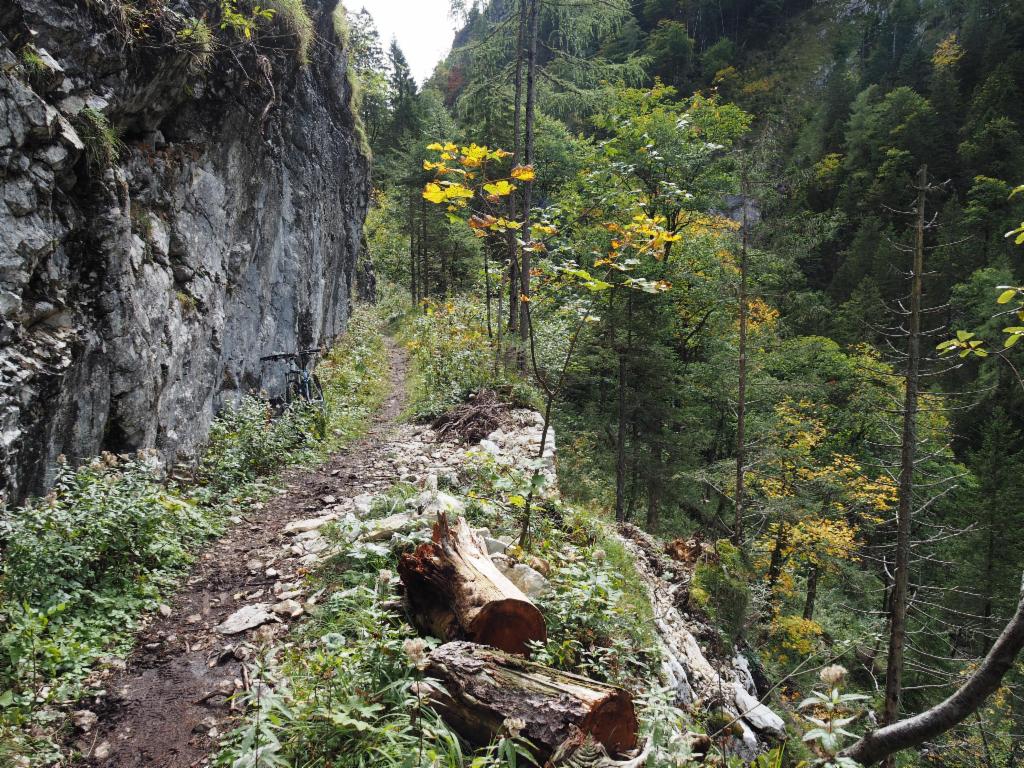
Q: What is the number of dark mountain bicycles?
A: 1